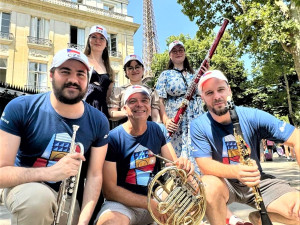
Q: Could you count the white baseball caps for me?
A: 6